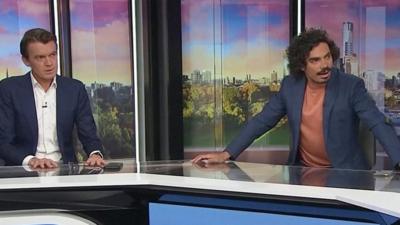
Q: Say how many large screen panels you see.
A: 4